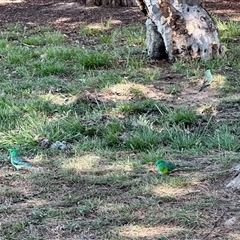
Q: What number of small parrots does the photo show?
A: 3